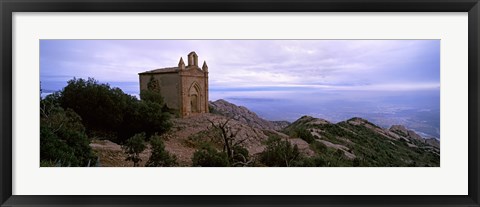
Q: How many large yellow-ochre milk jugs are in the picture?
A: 0